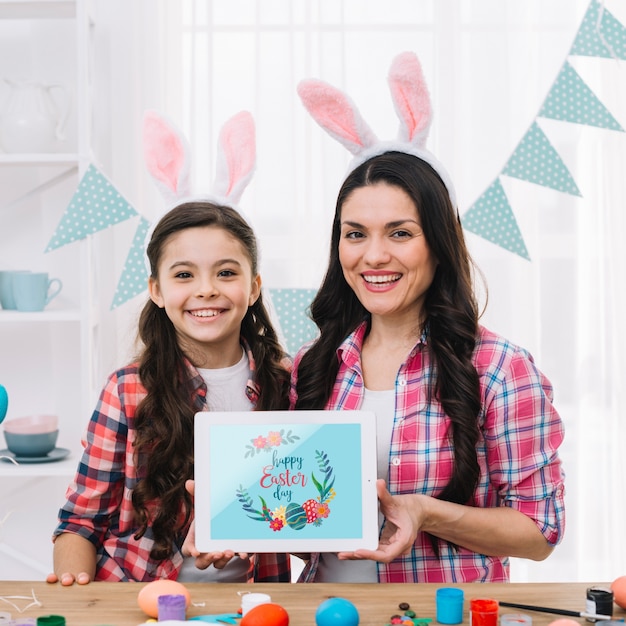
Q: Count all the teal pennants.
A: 7